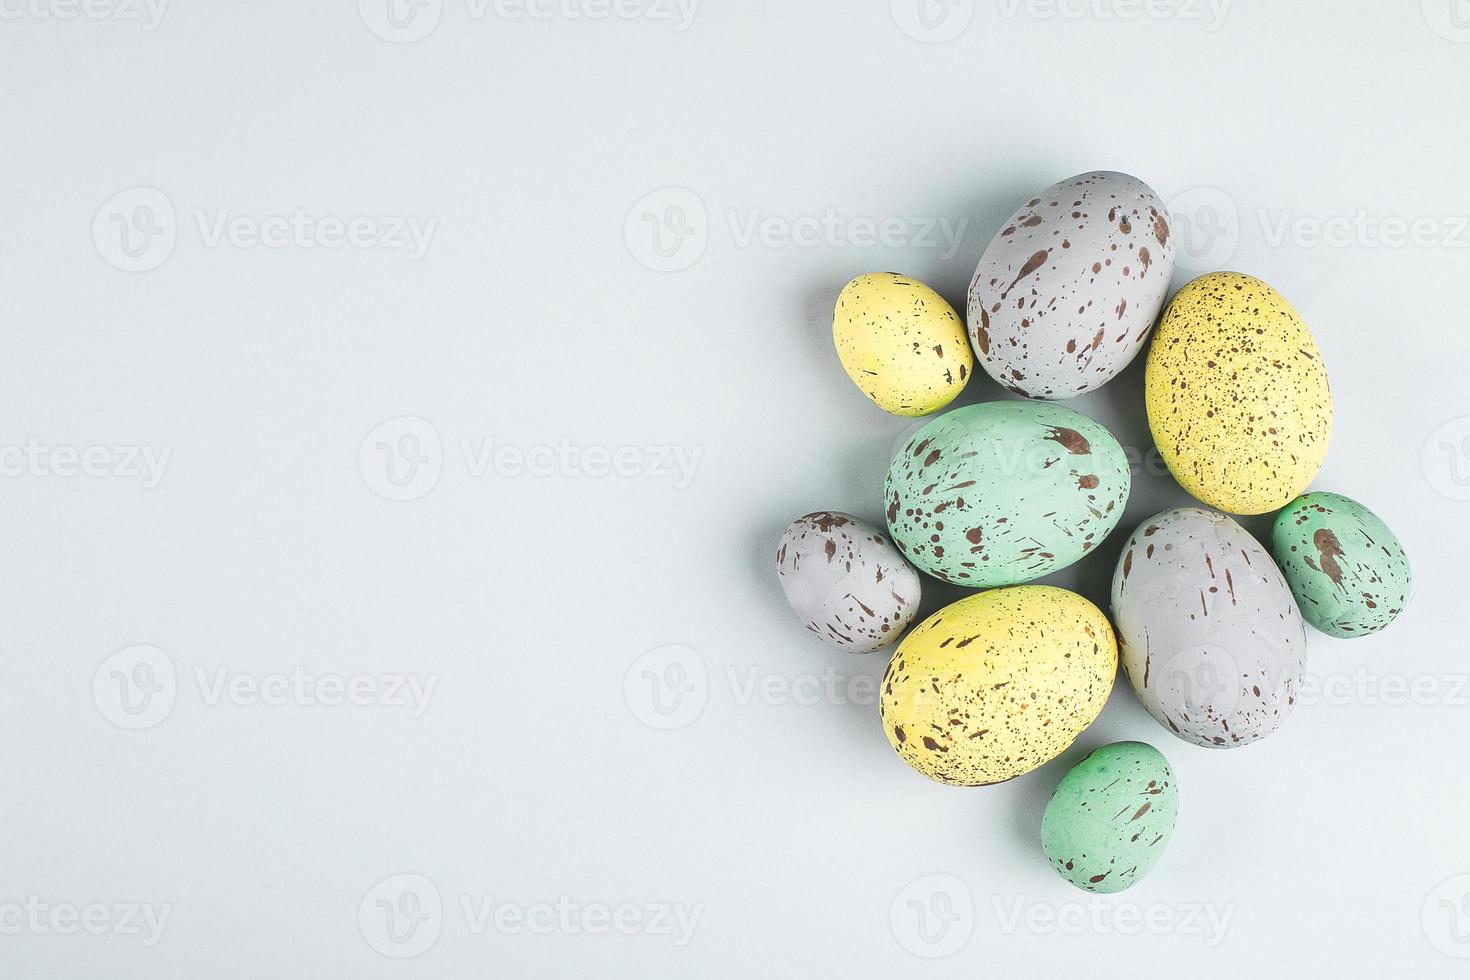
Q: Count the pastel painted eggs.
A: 9